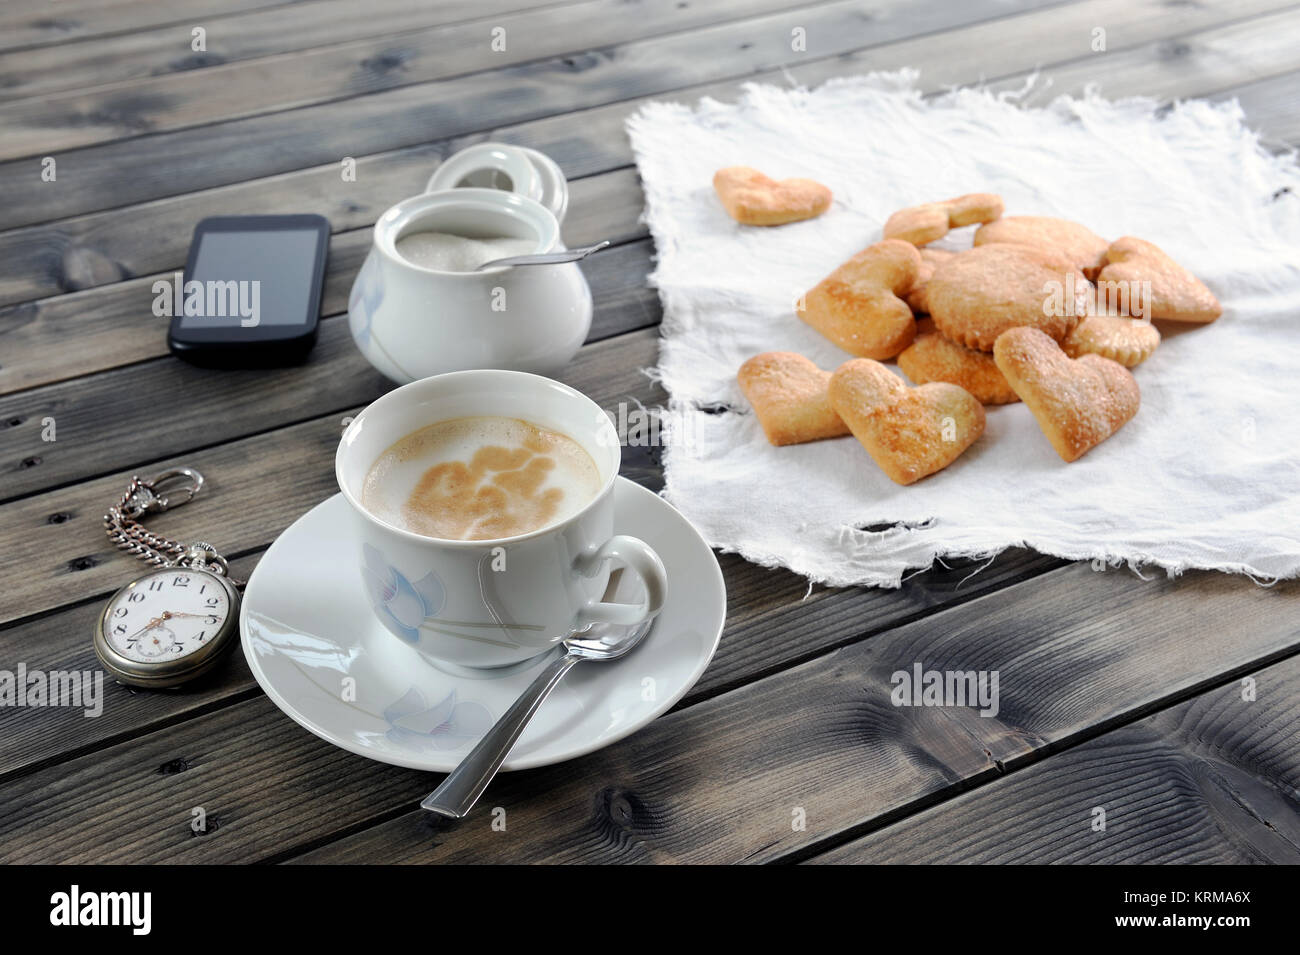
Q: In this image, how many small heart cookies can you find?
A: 7